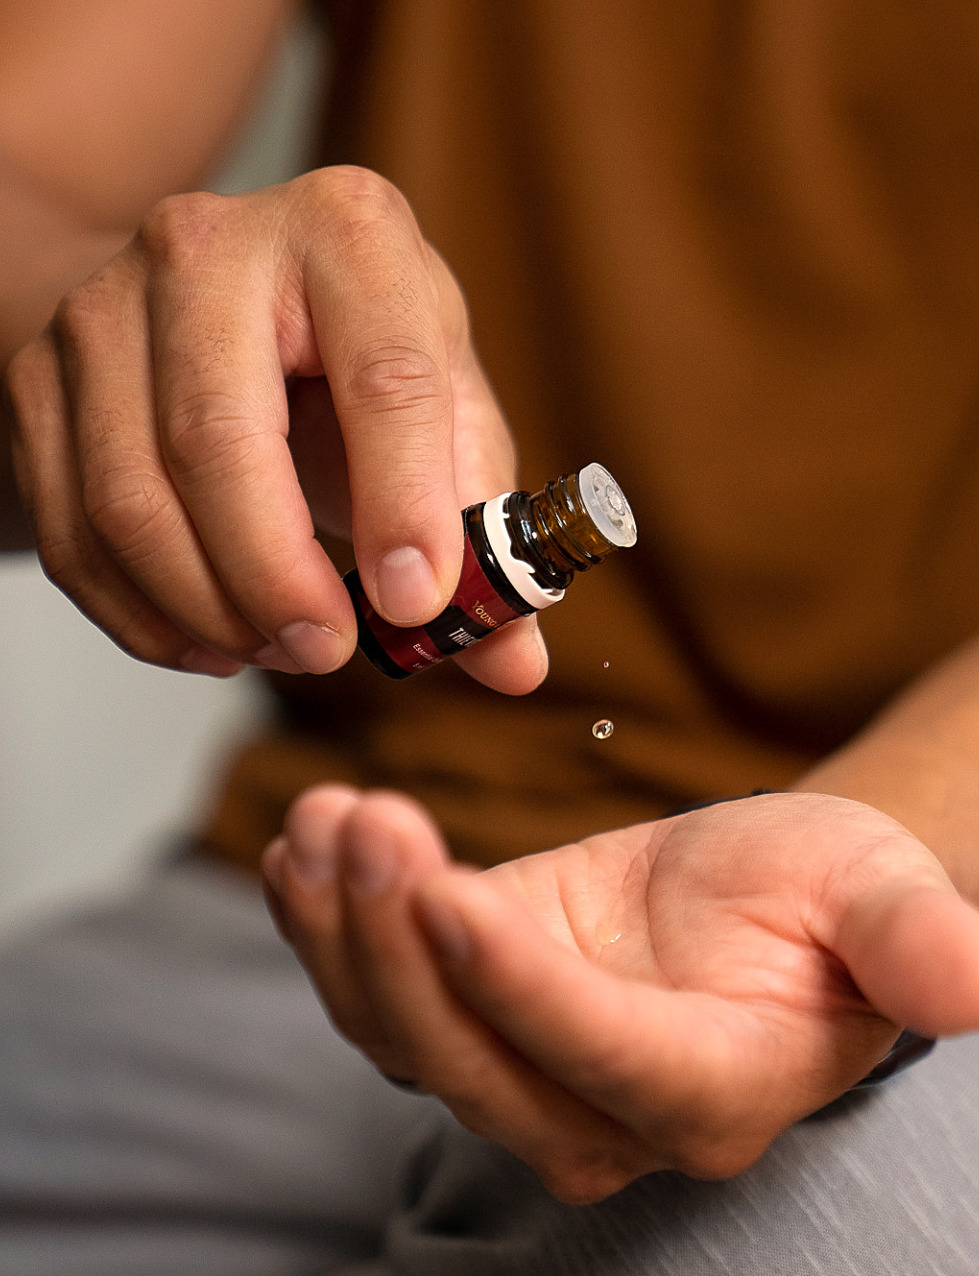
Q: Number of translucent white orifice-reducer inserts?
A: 1